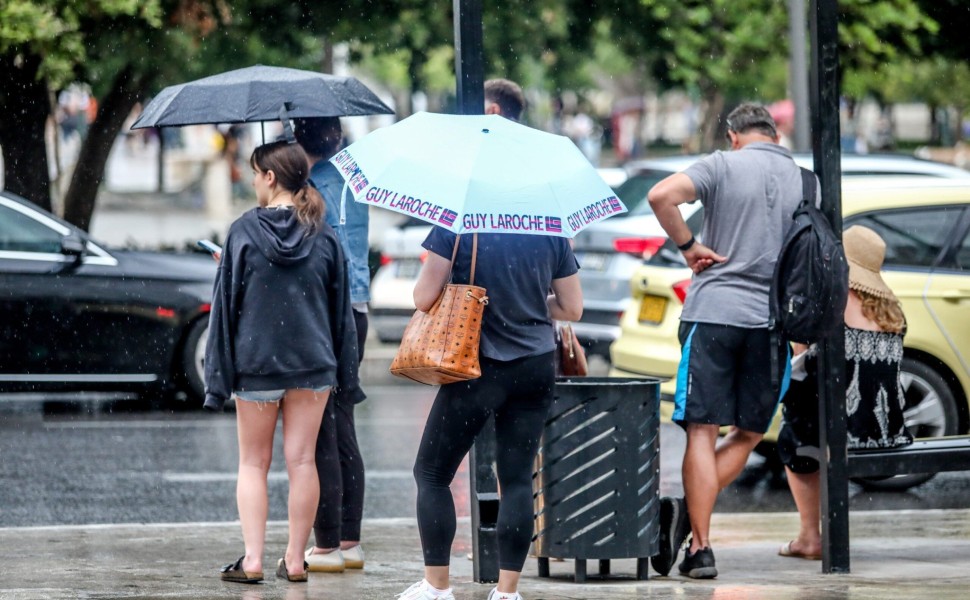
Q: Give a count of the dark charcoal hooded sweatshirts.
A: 1